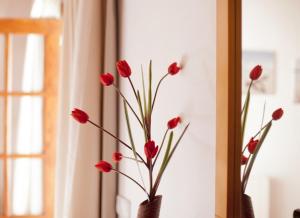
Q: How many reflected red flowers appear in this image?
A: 4